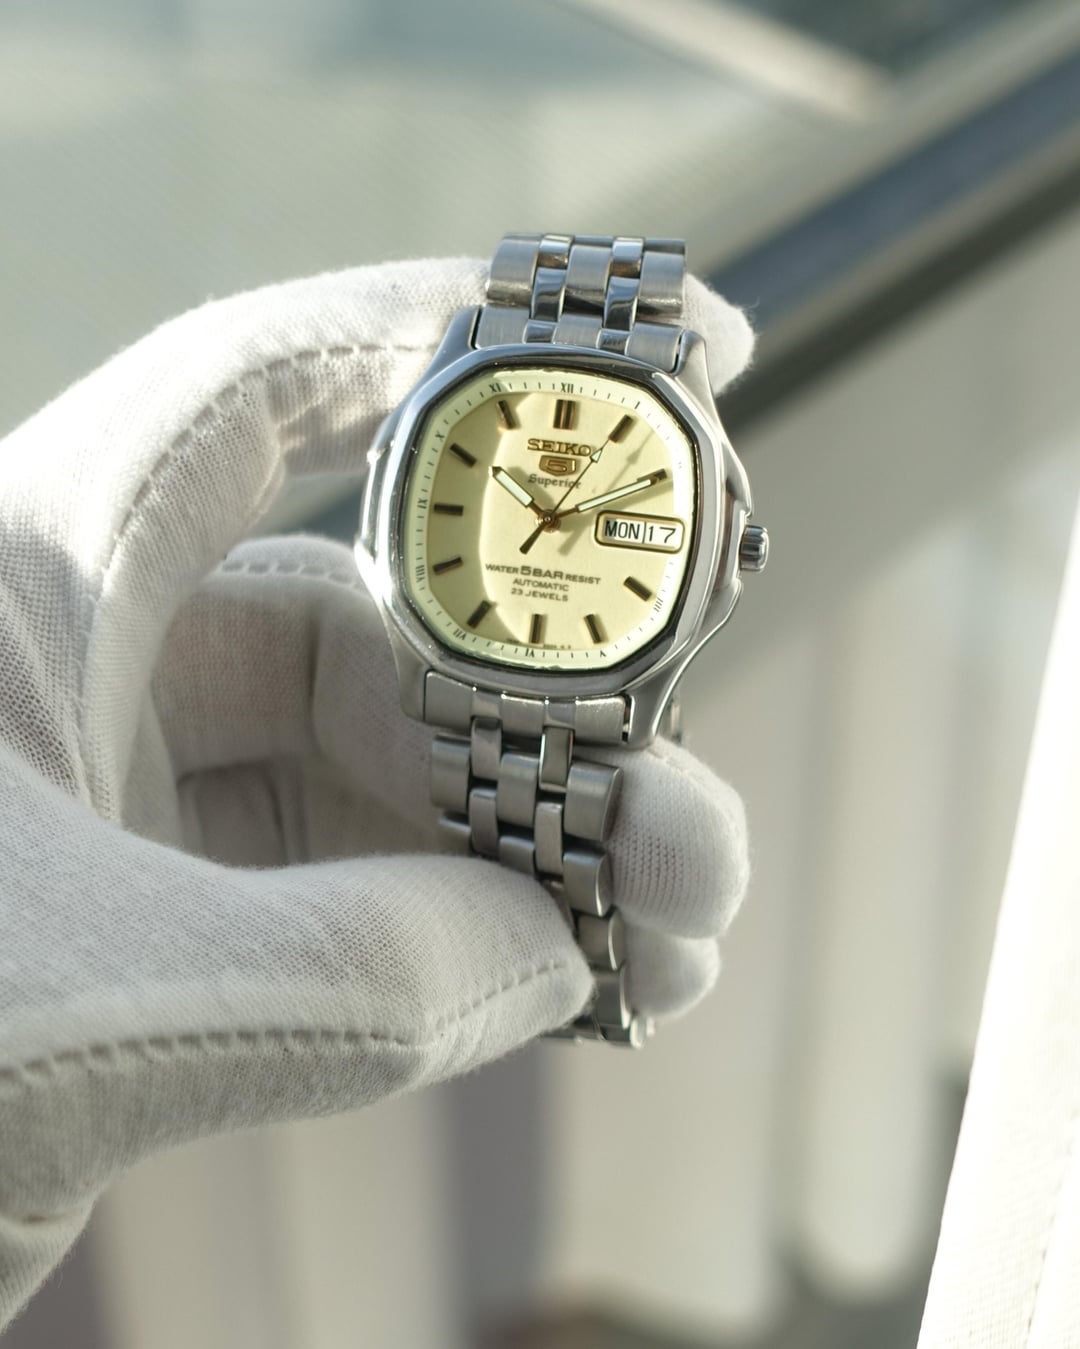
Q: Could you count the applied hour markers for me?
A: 11